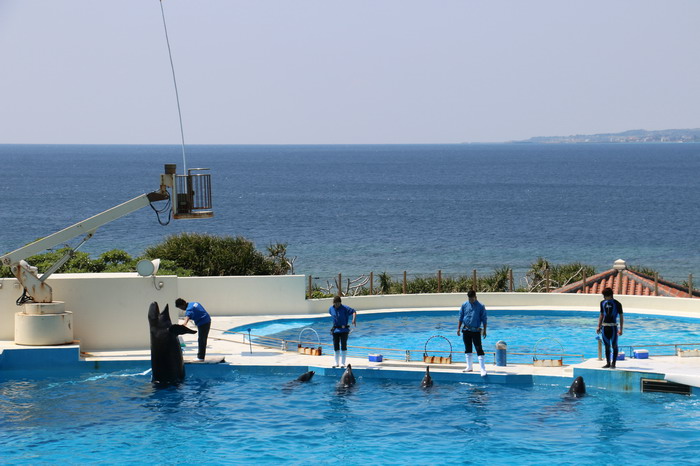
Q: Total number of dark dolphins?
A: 5